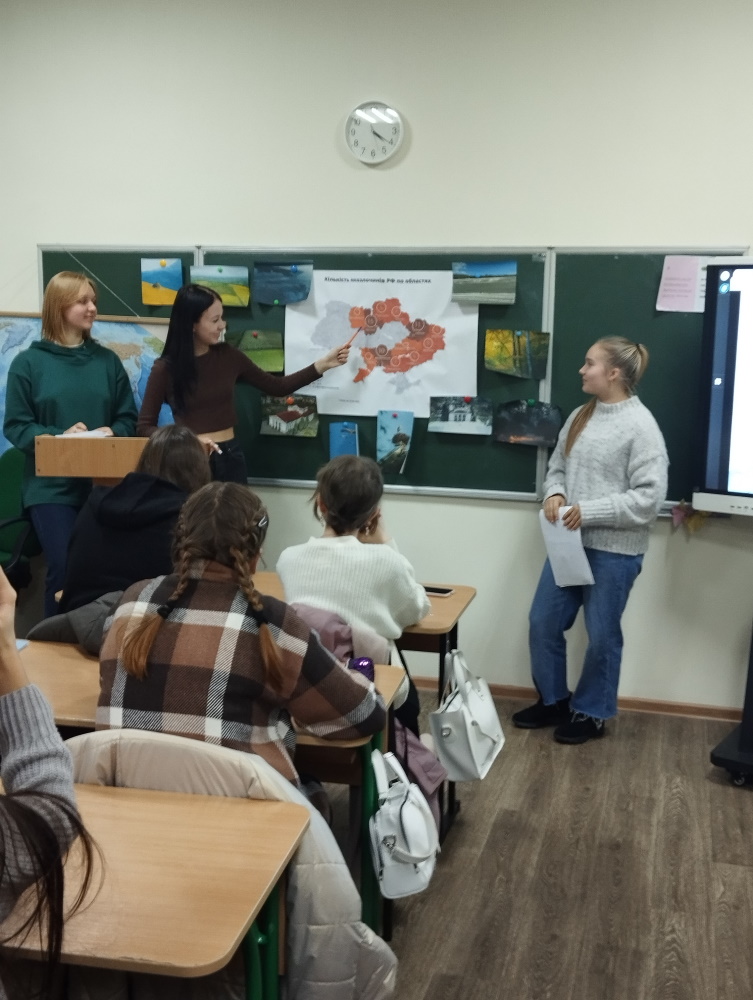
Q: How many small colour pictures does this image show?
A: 11